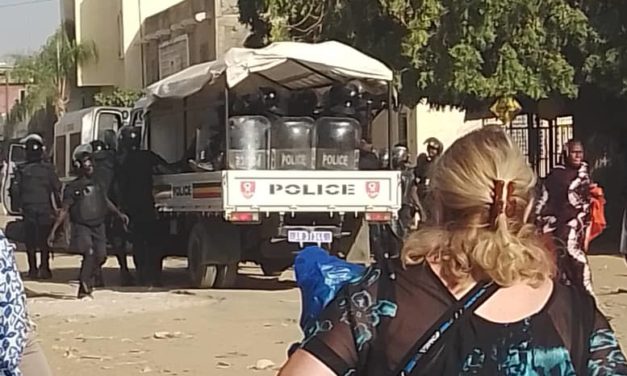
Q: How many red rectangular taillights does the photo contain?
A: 2